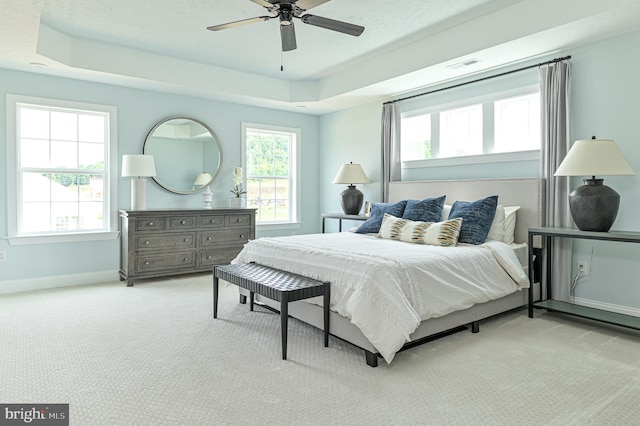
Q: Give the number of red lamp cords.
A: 0